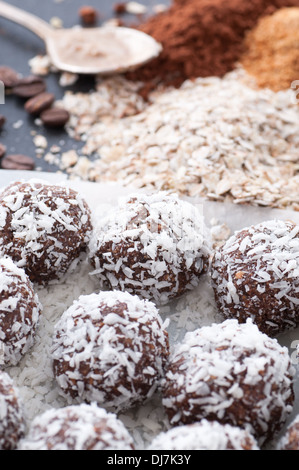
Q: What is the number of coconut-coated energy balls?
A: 10